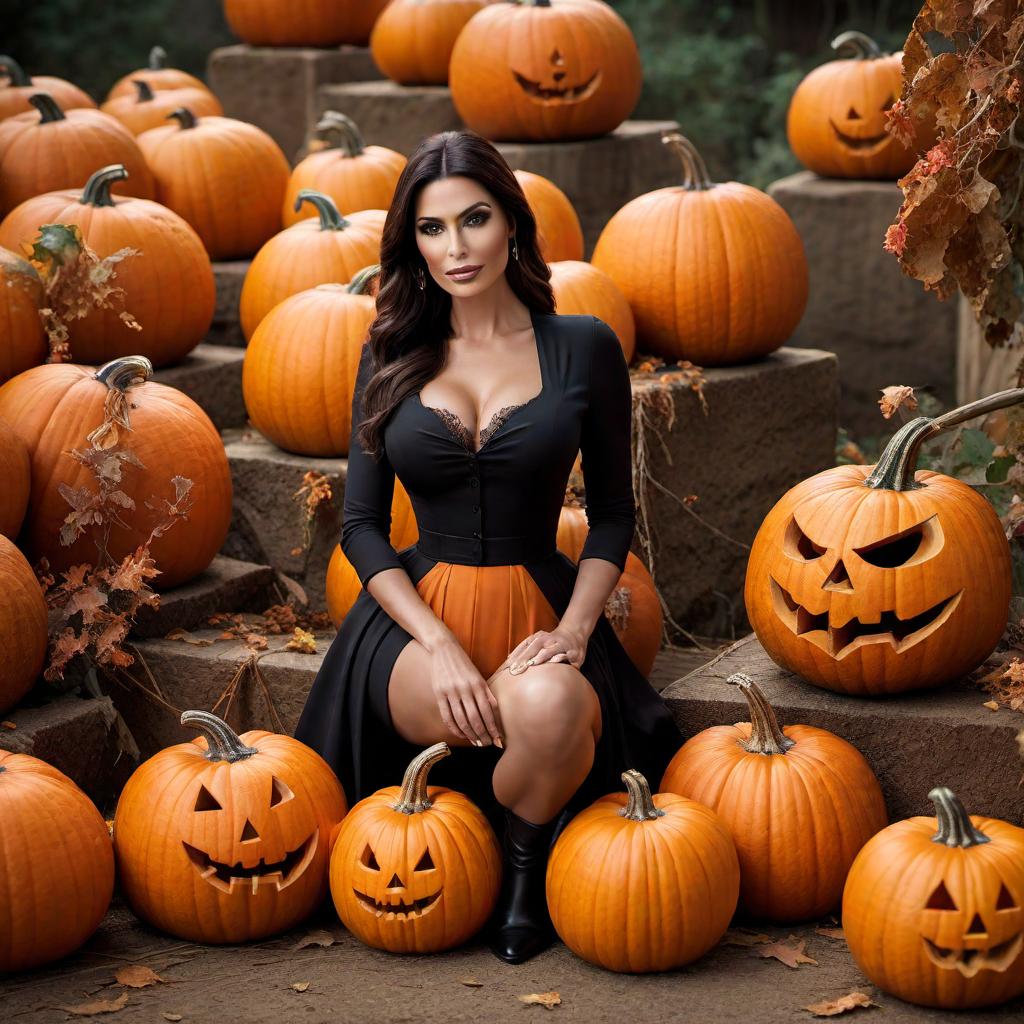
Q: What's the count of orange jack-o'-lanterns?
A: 6